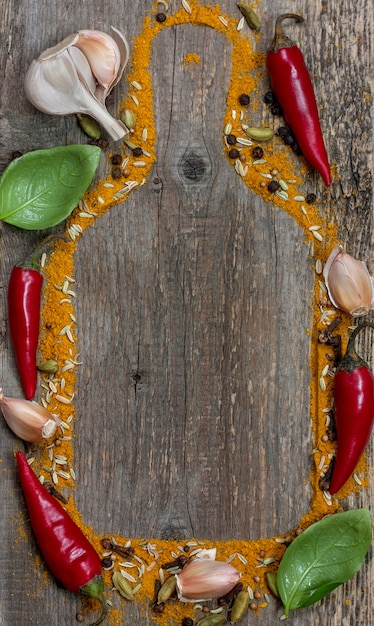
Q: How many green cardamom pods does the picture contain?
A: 10